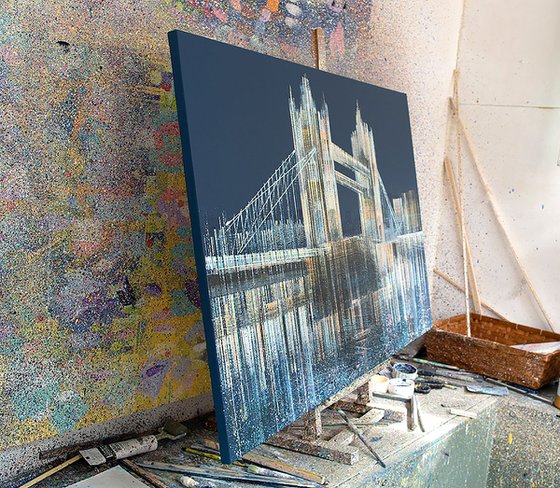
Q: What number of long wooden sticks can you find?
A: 4